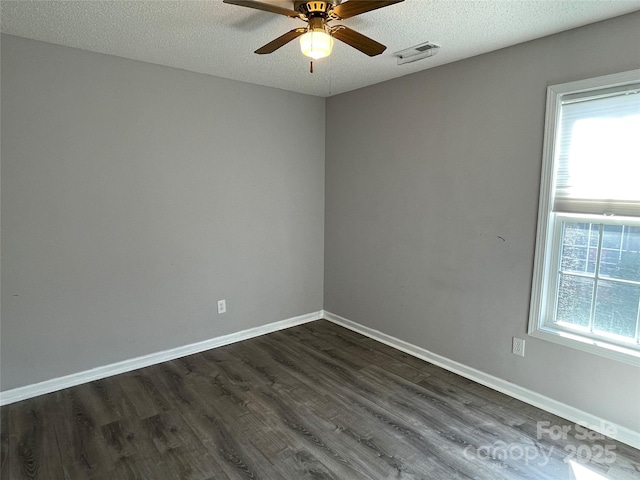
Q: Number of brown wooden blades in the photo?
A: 4